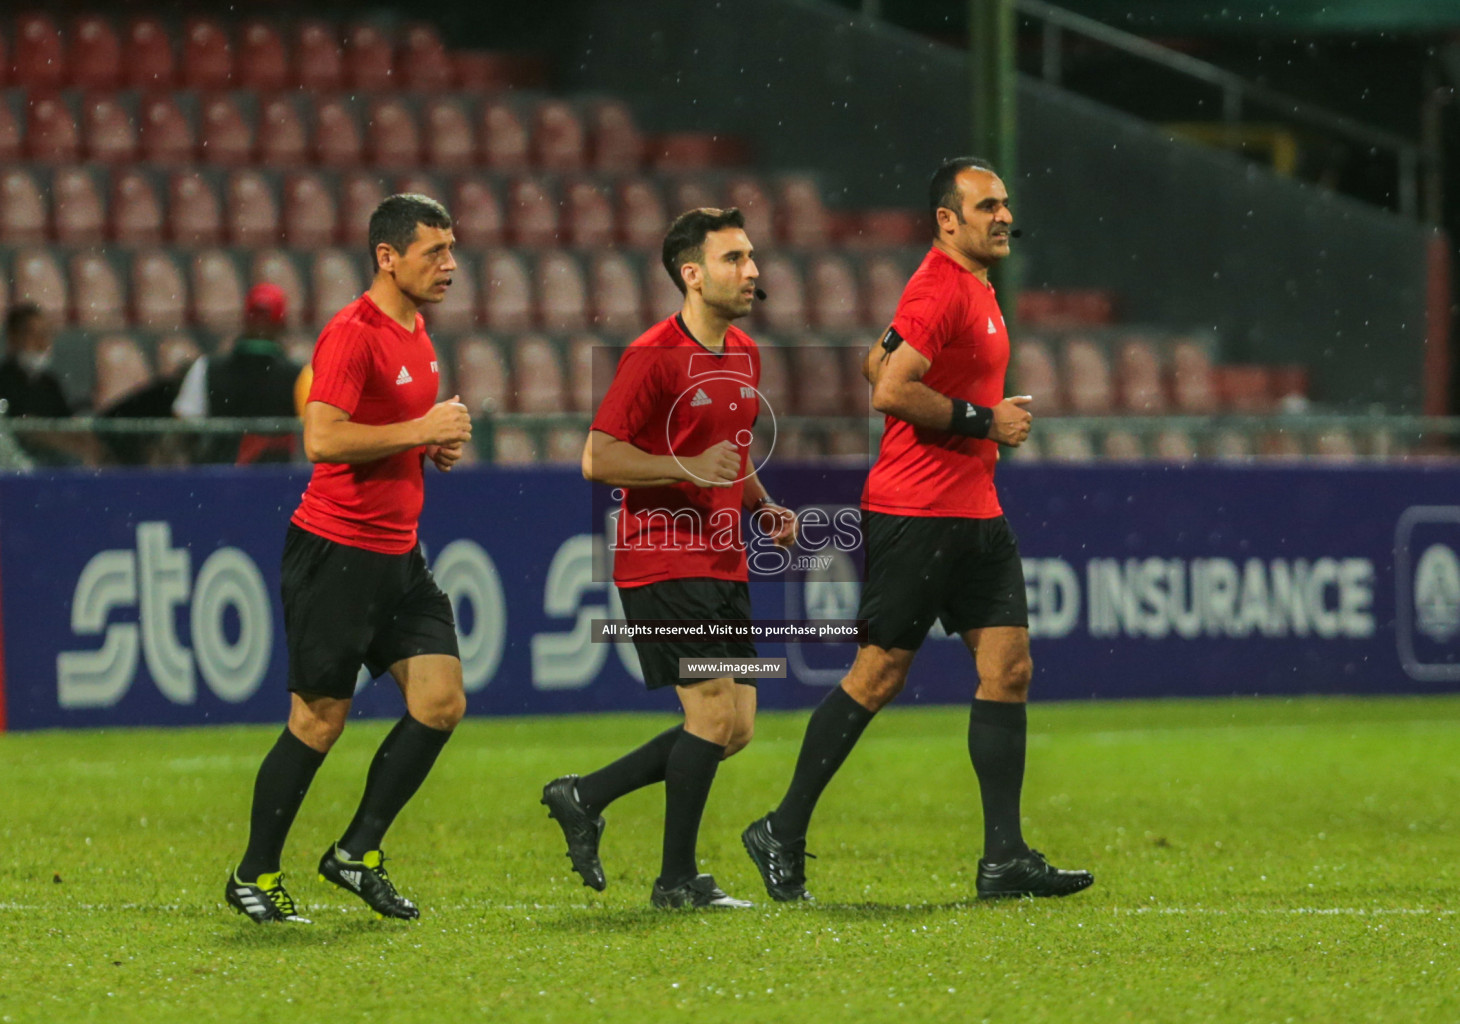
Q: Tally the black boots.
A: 6